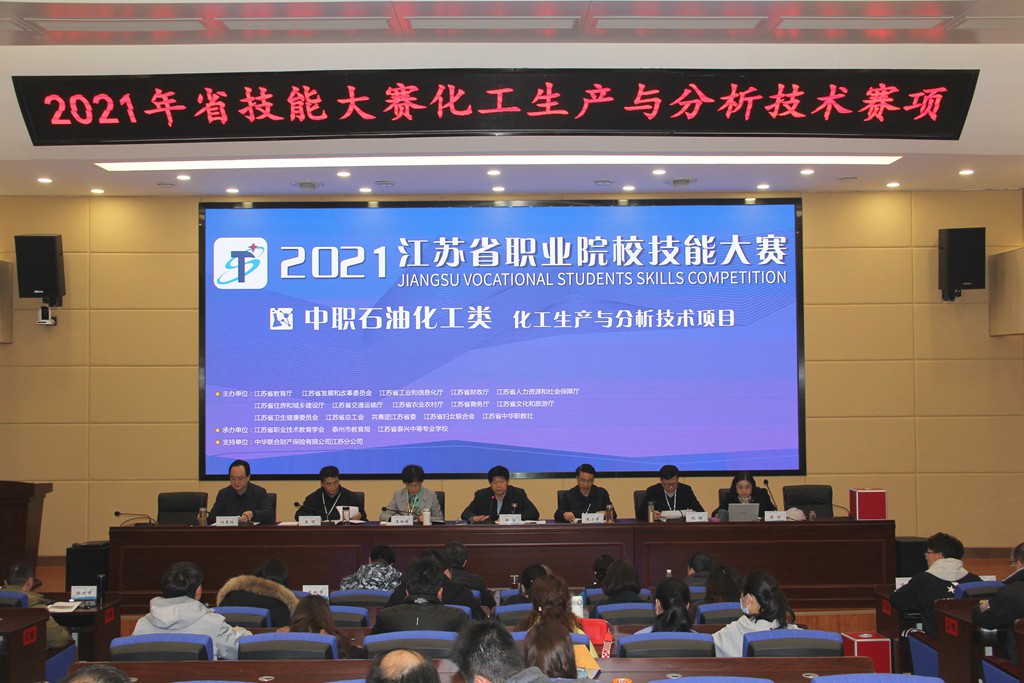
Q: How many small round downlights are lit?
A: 14